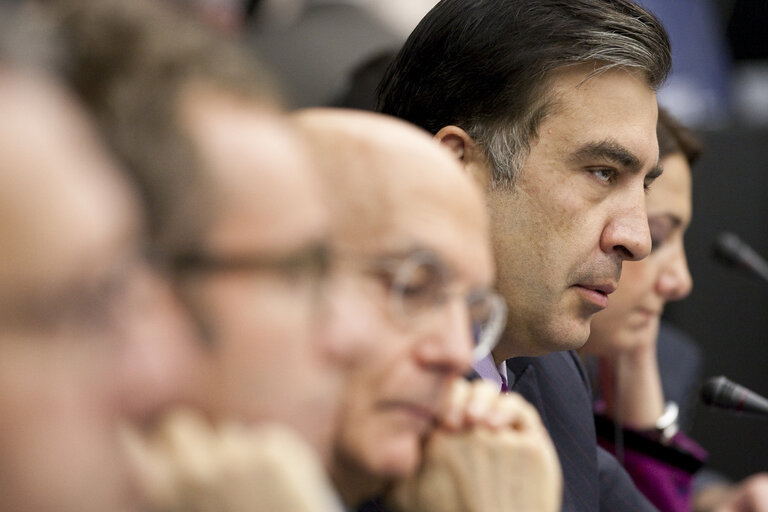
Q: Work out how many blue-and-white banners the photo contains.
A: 1